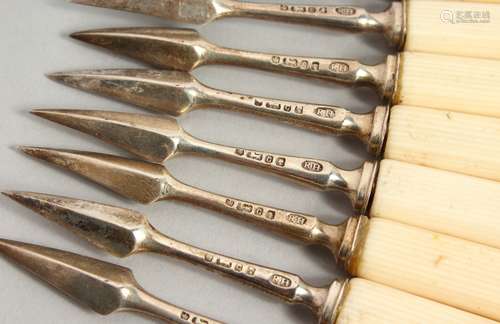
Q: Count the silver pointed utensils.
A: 7